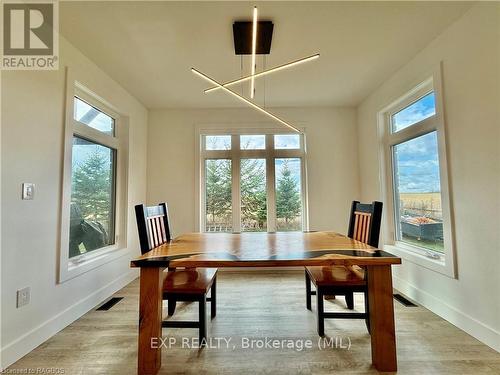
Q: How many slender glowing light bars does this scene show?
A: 3